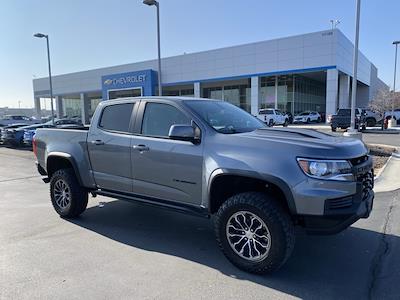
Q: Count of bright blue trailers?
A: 0